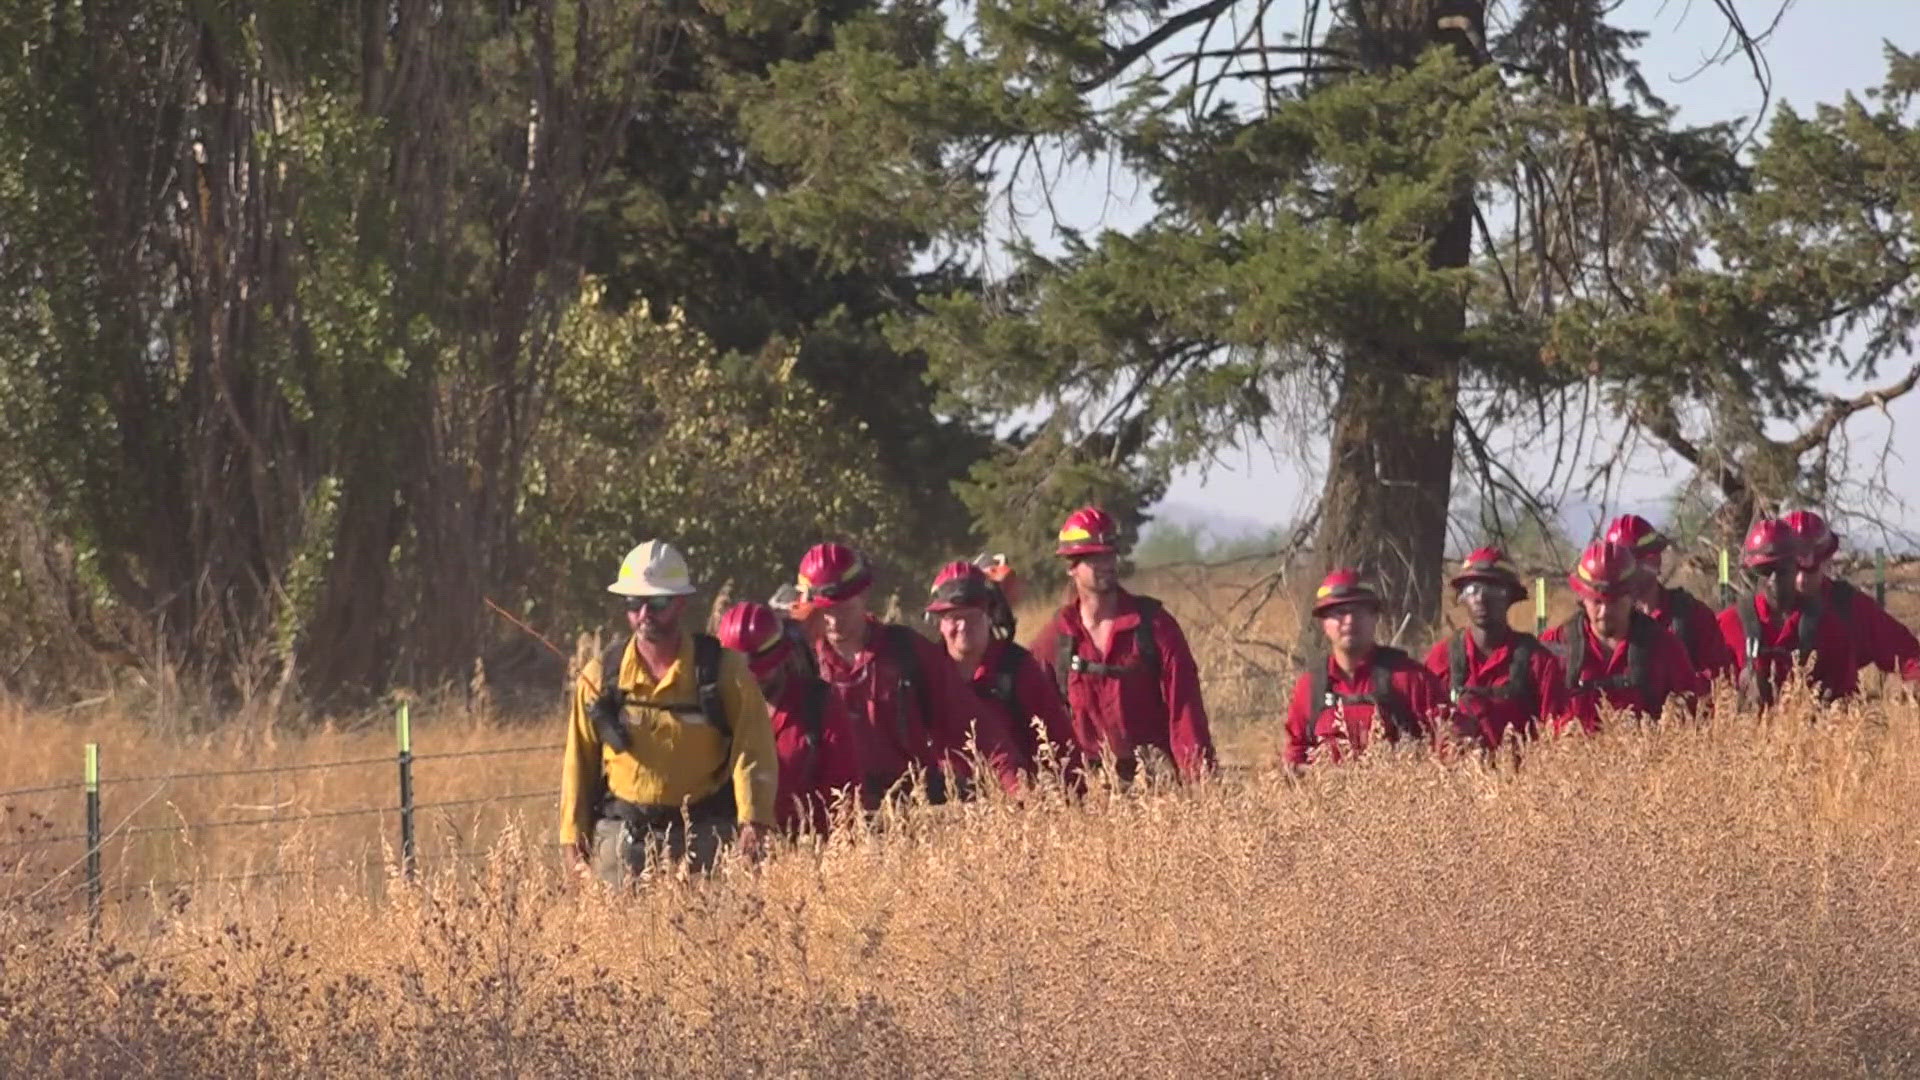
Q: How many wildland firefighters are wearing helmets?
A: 11